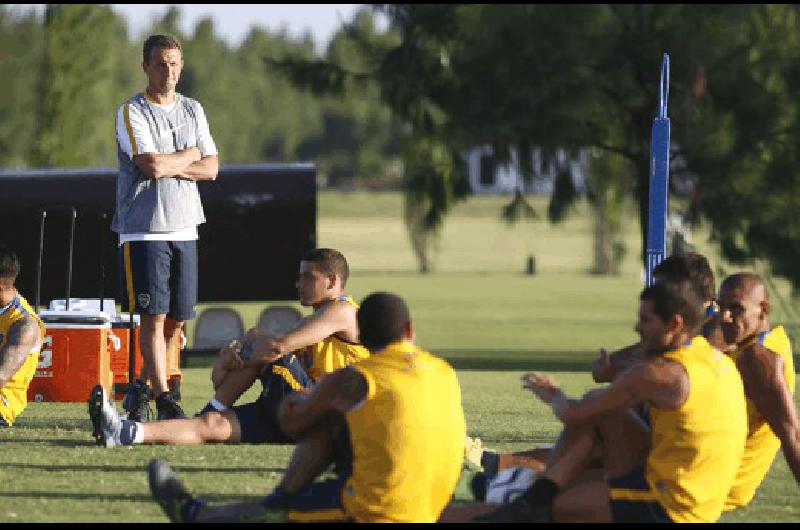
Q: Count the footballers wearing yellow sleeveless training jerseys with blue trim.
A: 6